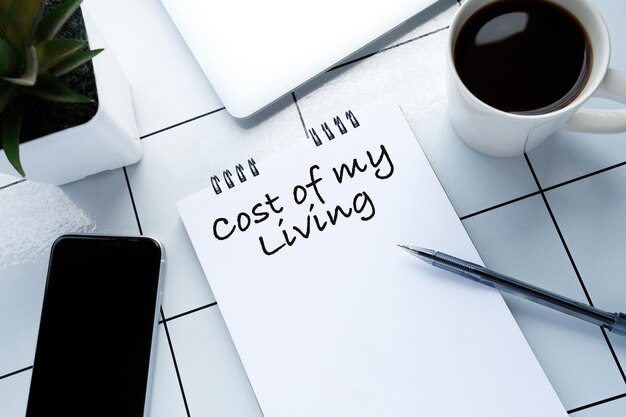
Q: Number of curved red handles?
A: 0